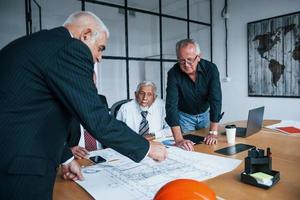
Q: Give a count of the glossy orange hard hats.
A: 1